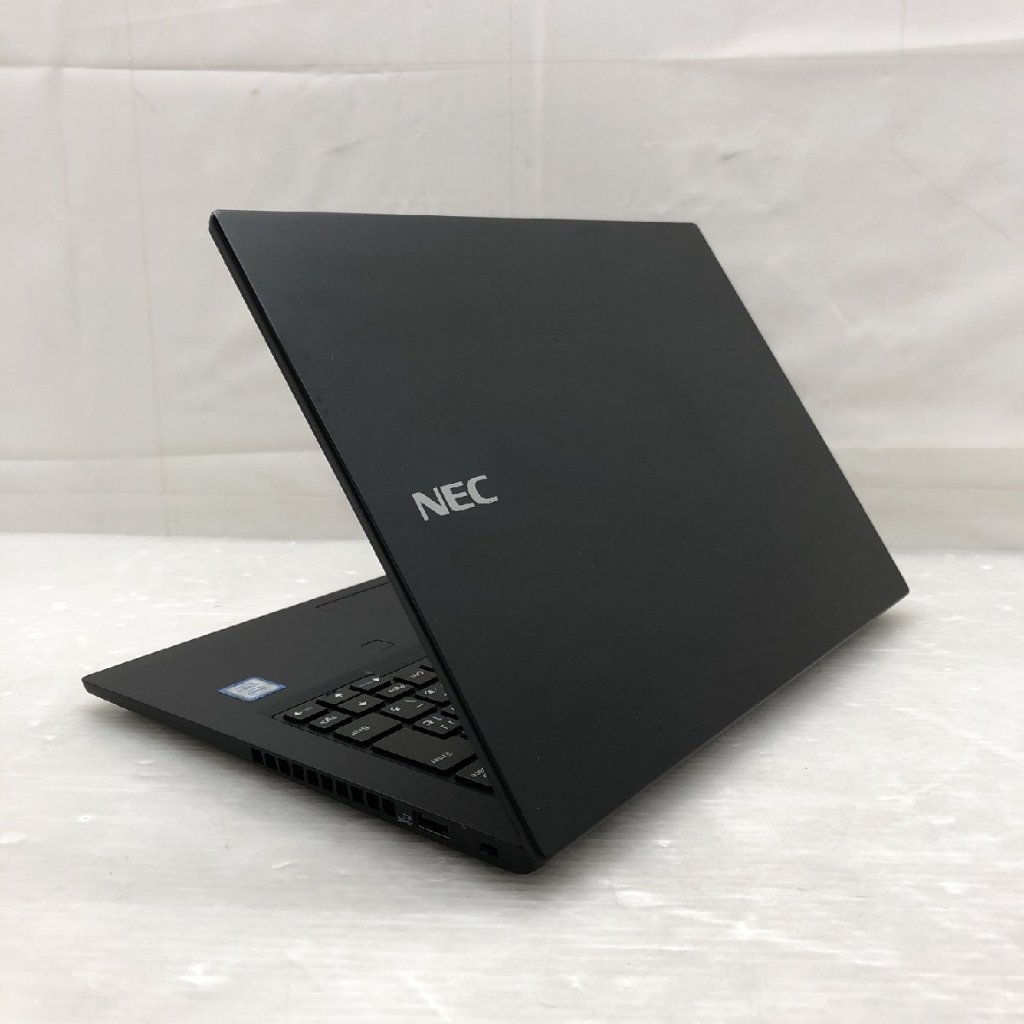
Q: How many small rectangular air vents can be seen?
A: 10